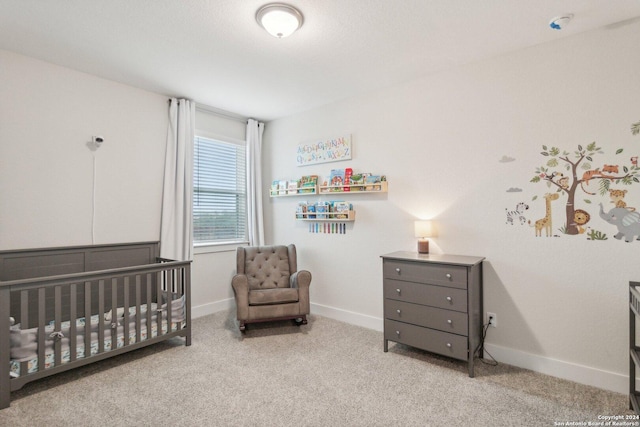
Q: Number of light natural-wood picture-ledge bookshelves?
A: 3